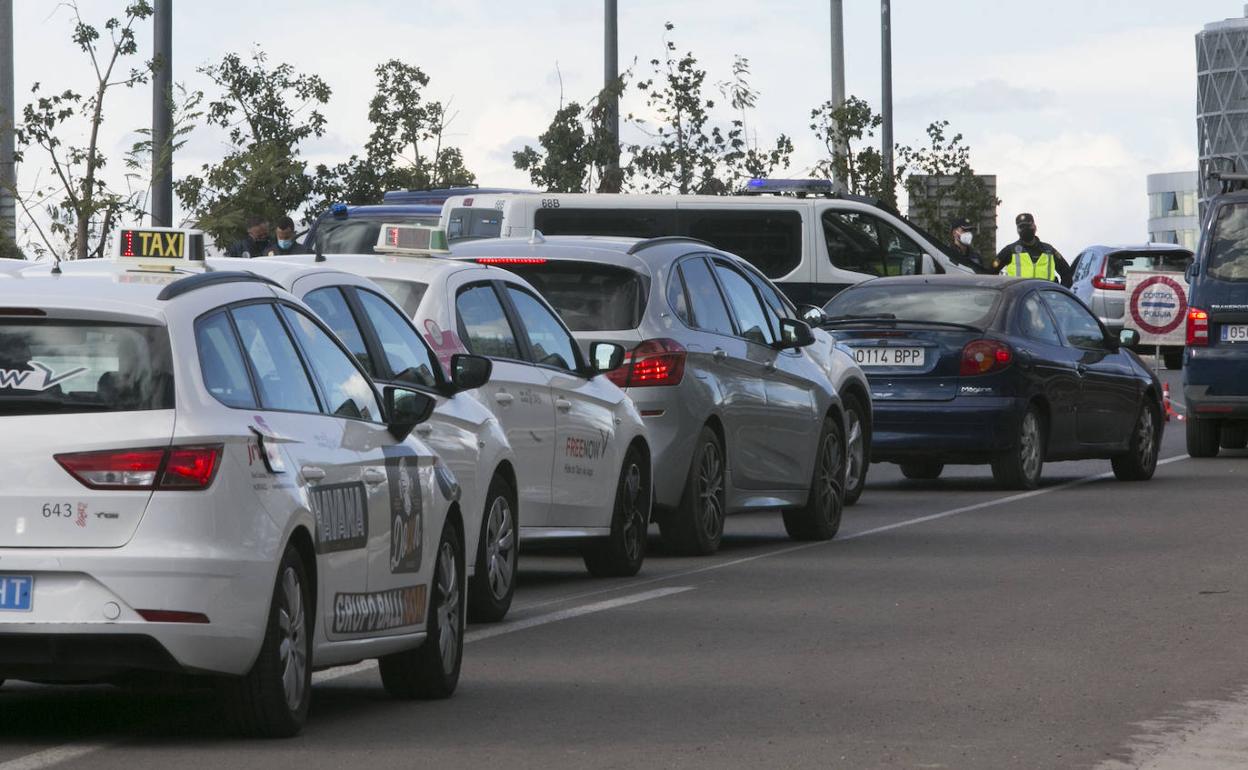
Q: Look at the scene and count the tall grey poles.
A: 5